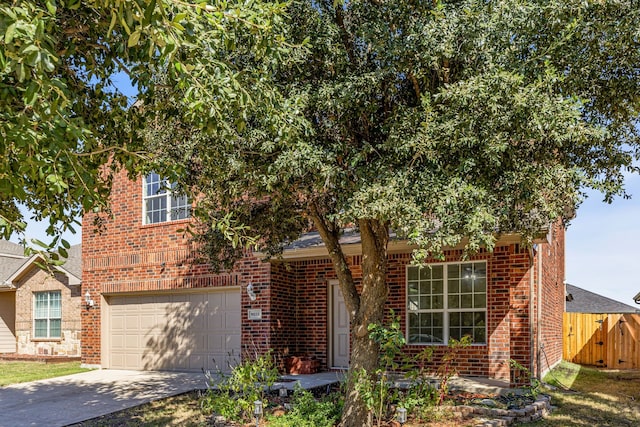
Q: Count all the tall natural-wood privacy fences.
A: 1